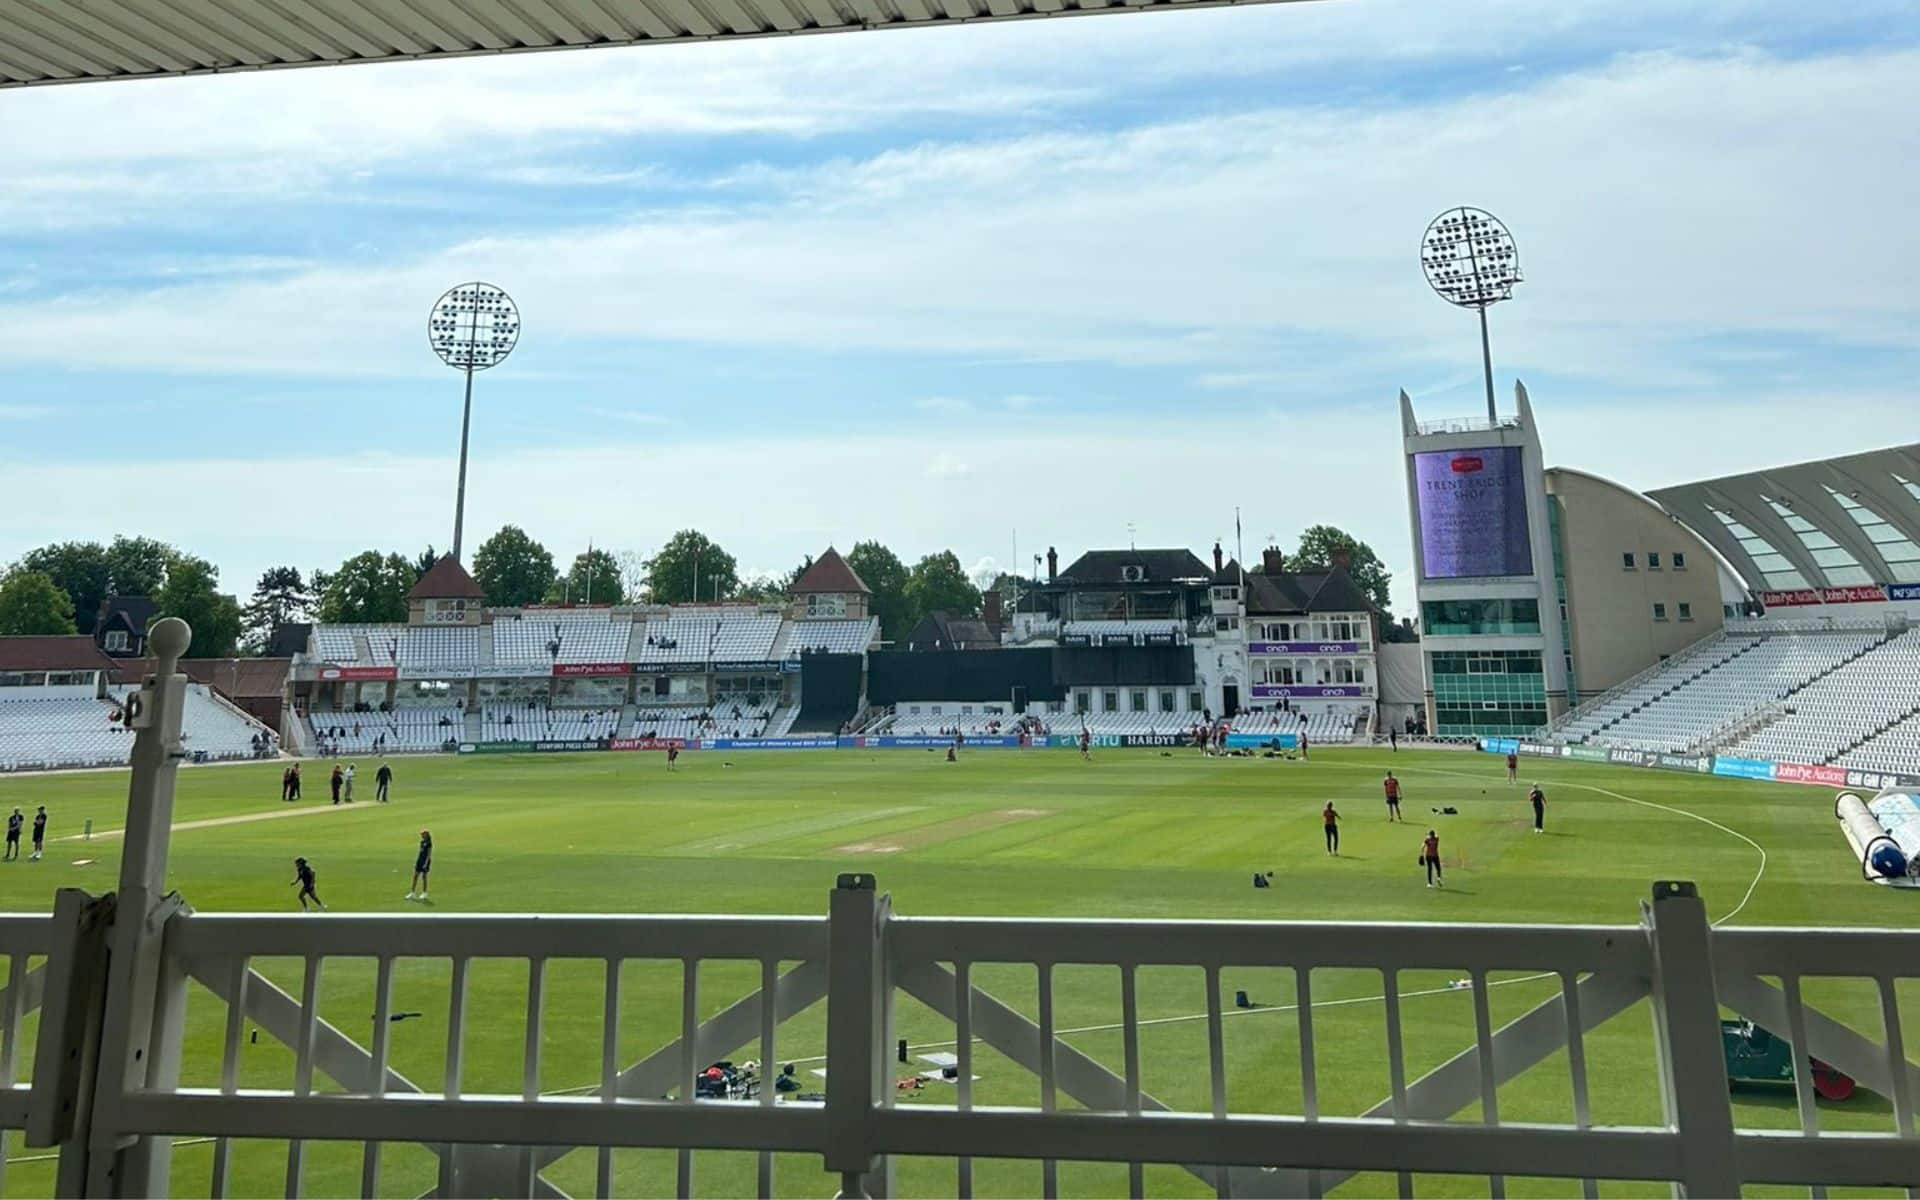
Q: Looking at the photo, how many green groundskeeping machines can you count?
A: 1